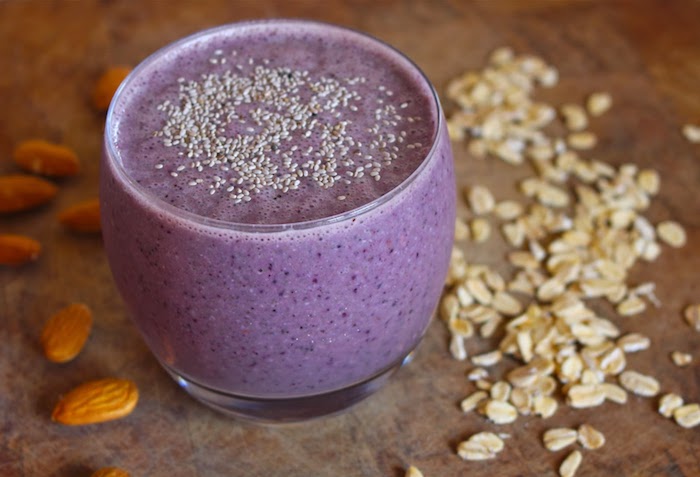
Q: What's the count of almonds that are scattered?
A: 8